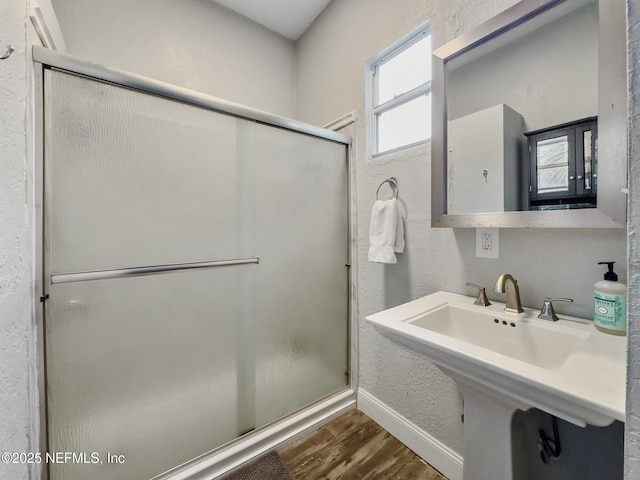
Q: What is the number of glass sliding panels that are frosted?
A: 2